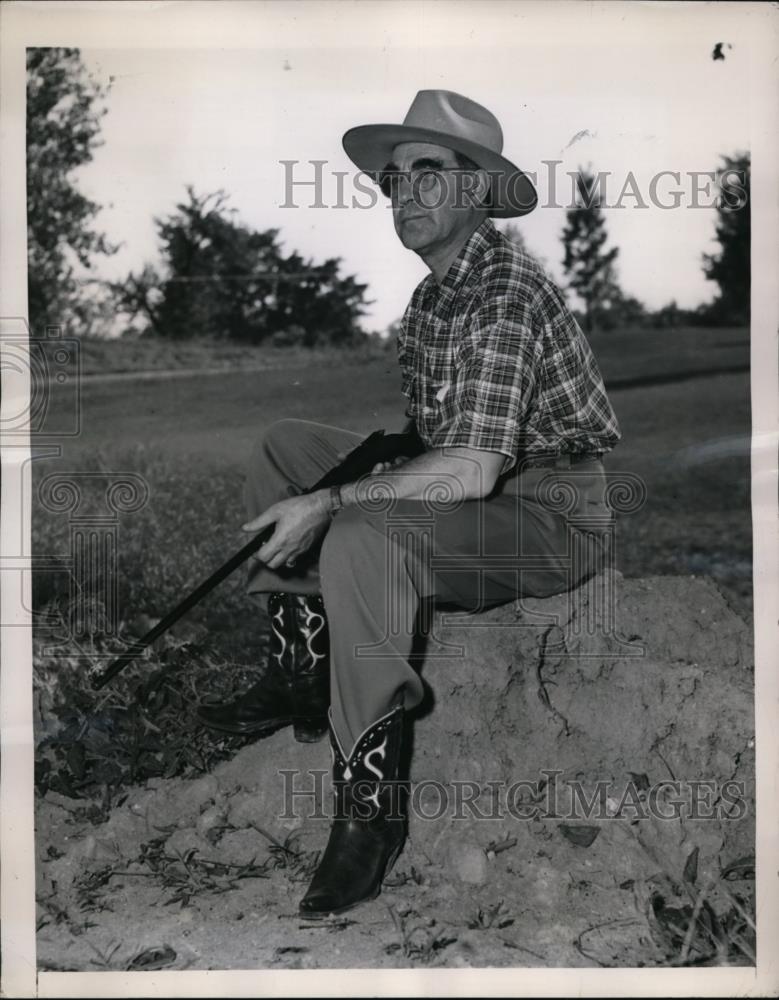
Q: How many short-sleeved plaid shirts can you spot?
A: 1